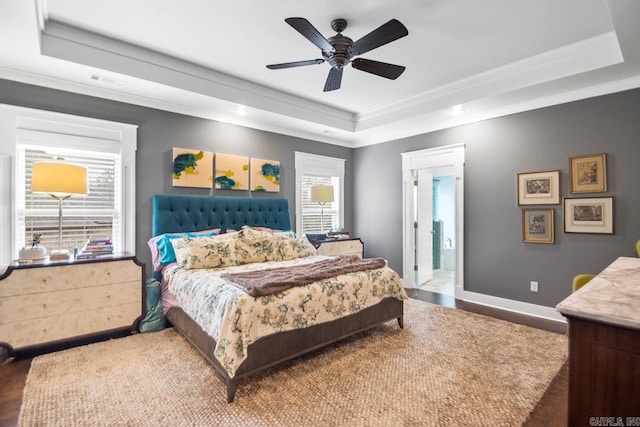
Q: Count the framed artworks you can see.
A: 4